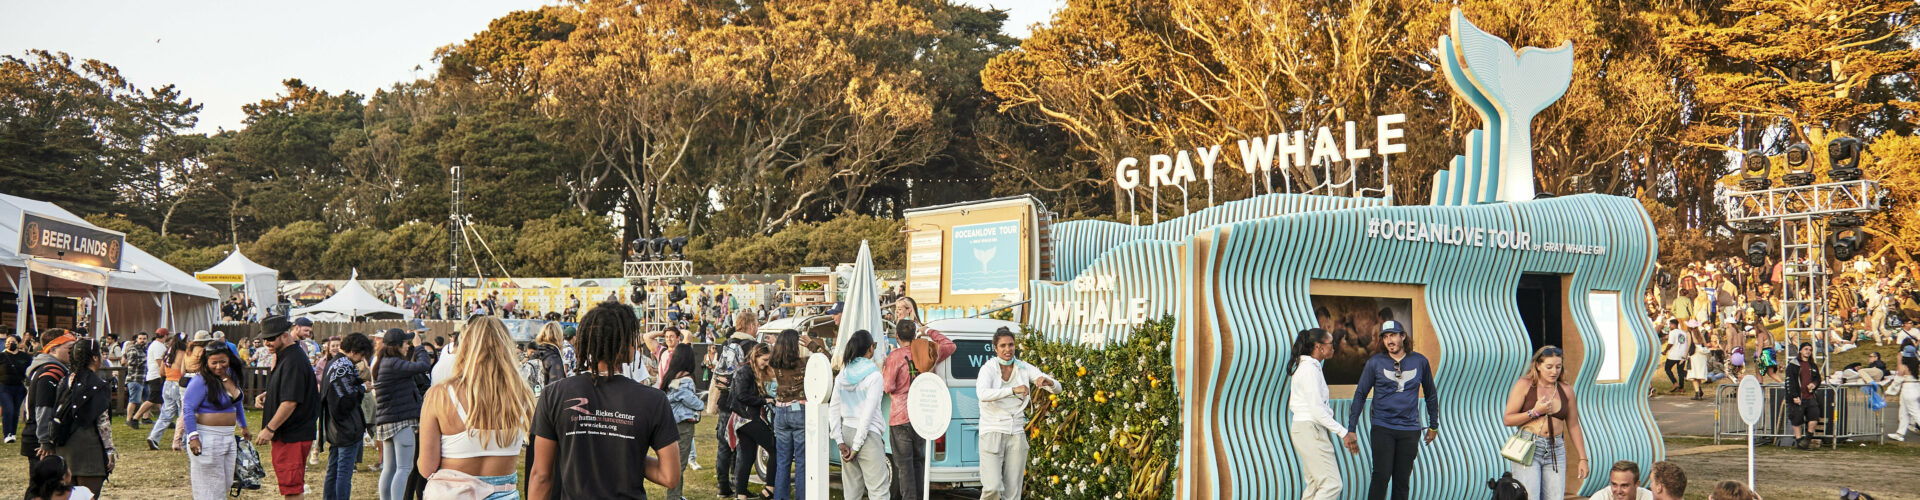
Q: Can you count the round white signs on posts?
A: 3